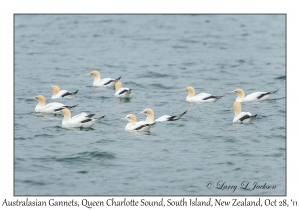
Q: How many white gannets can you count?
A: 10